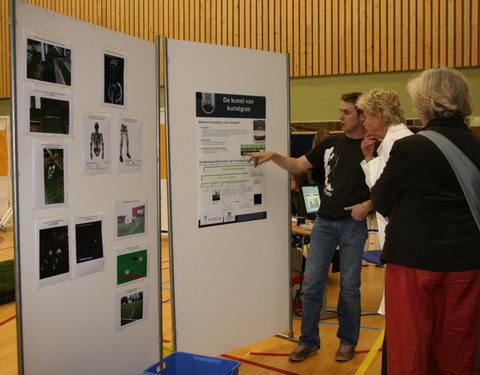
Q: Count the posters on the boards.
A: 12